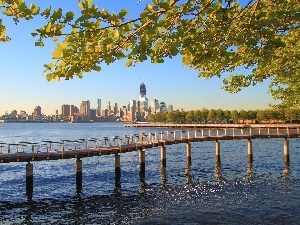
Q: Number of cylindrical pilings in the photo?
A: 9